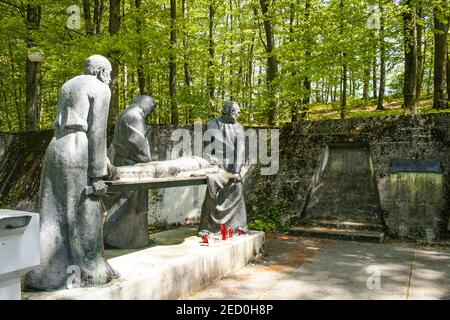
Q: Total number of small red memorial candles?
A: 4